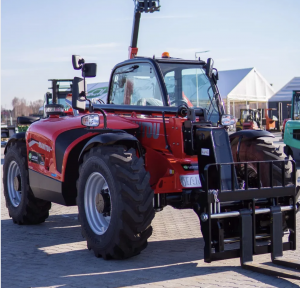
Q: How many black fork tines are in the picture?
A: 2